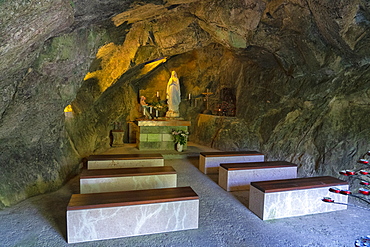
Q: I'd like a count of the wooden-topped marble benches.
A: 6